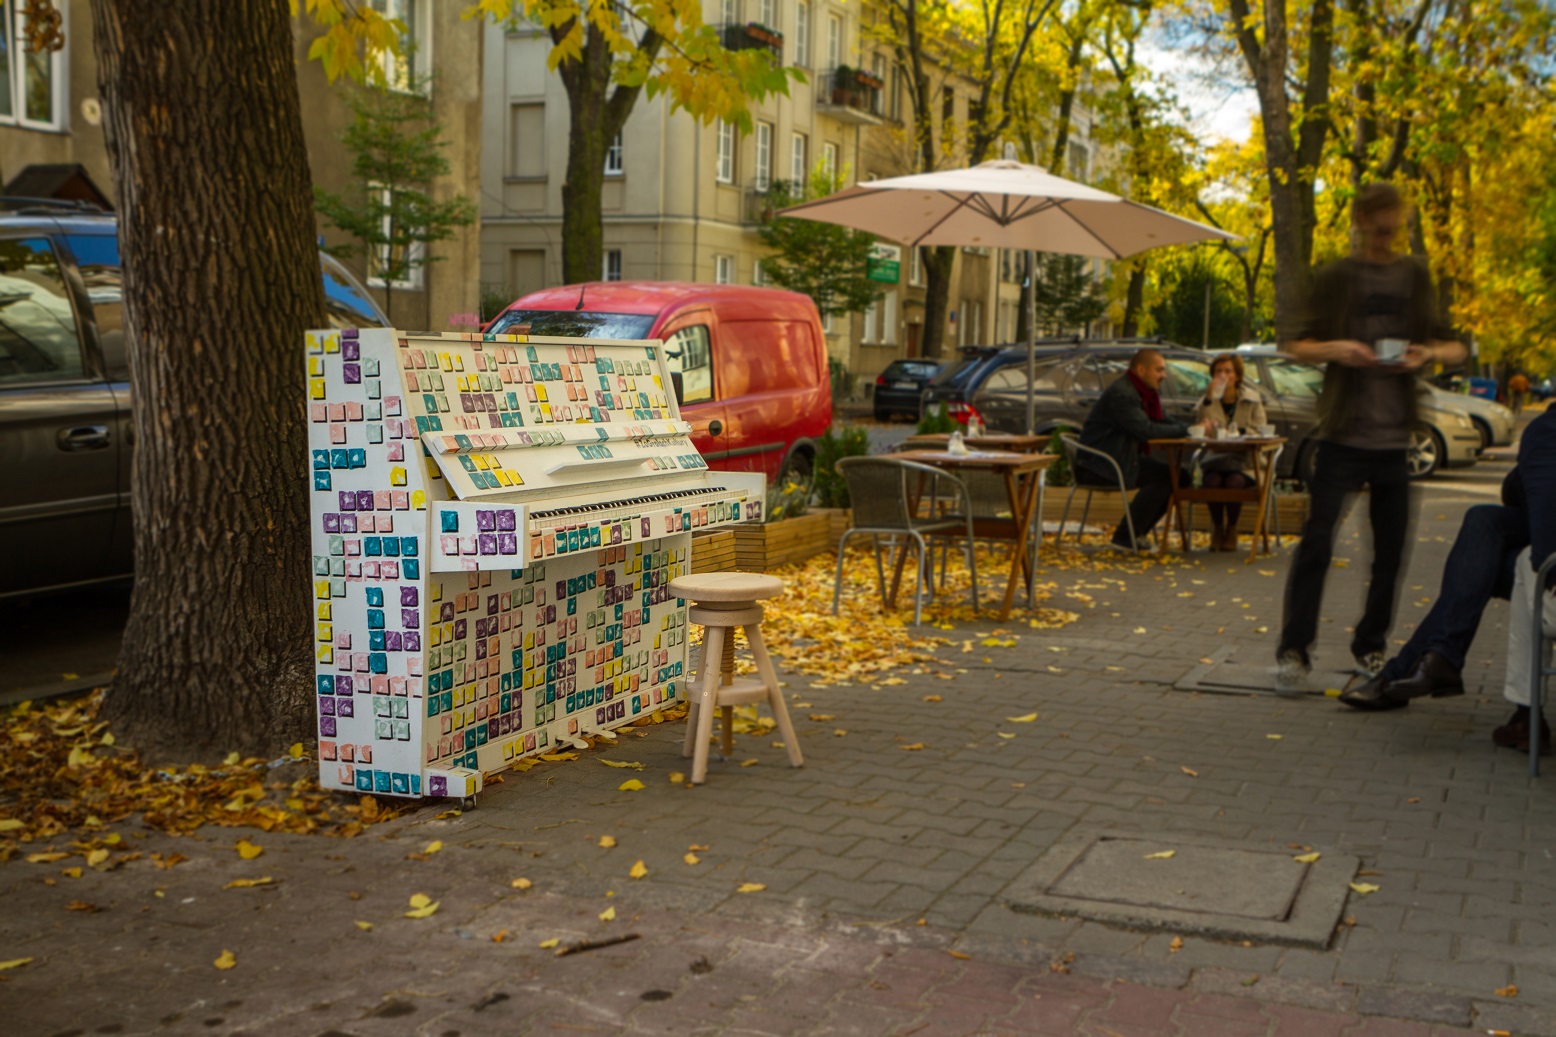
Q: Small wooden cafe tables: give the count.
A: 3